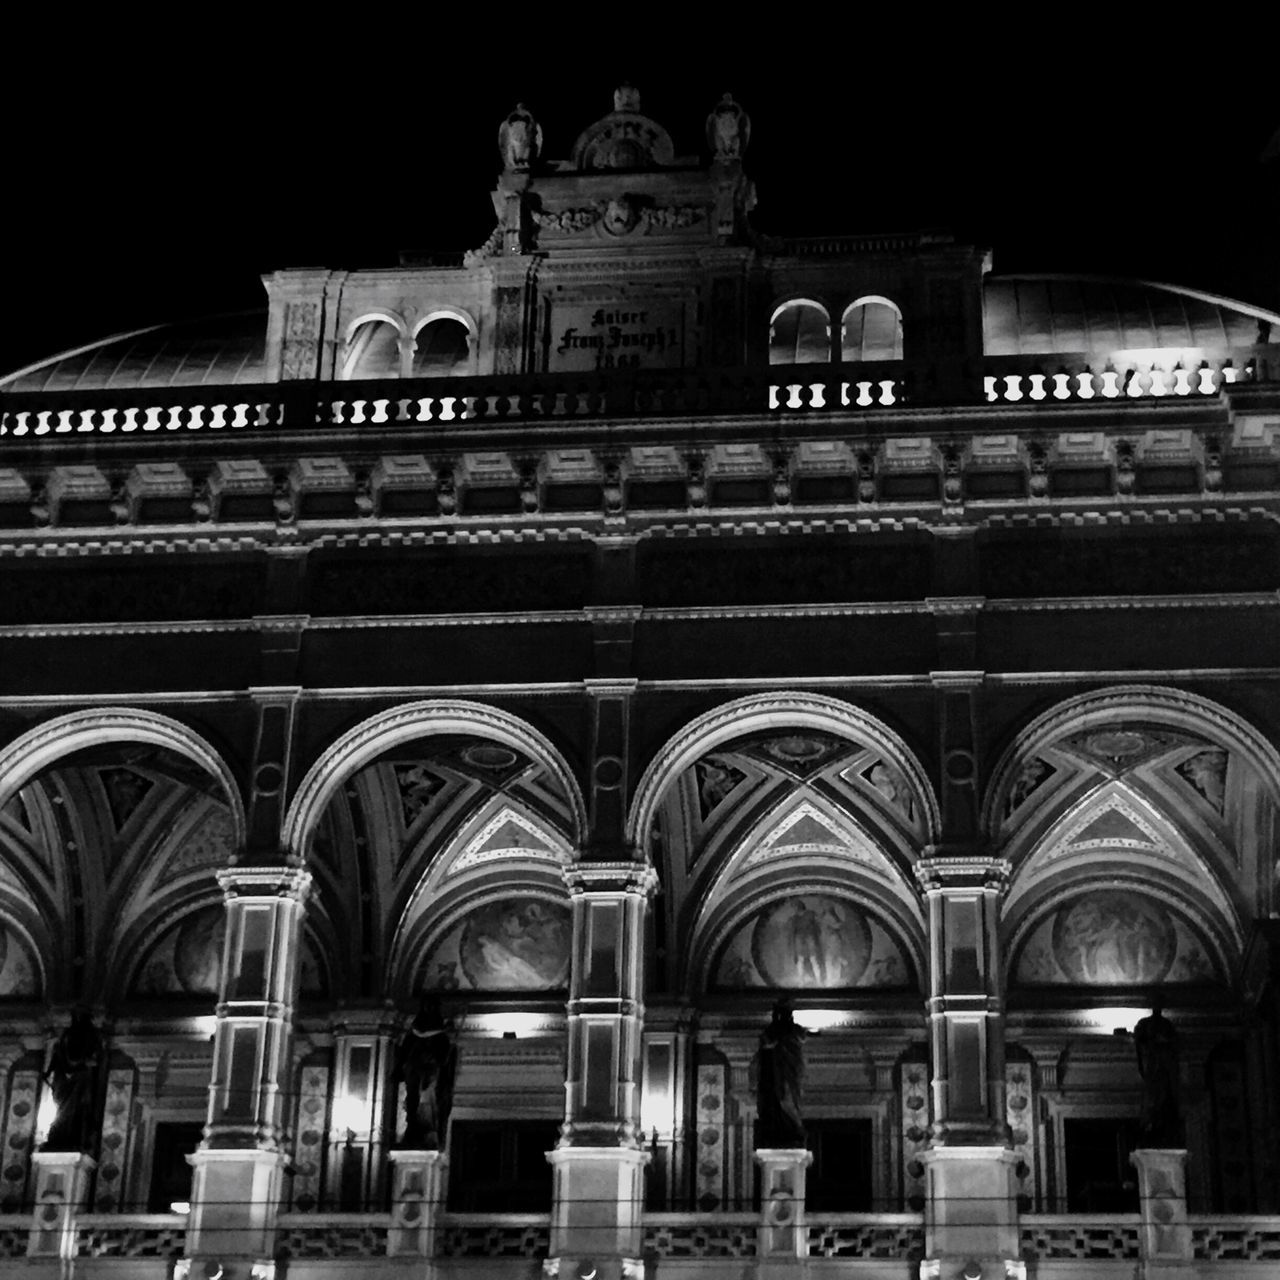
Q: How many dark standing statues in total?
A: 4